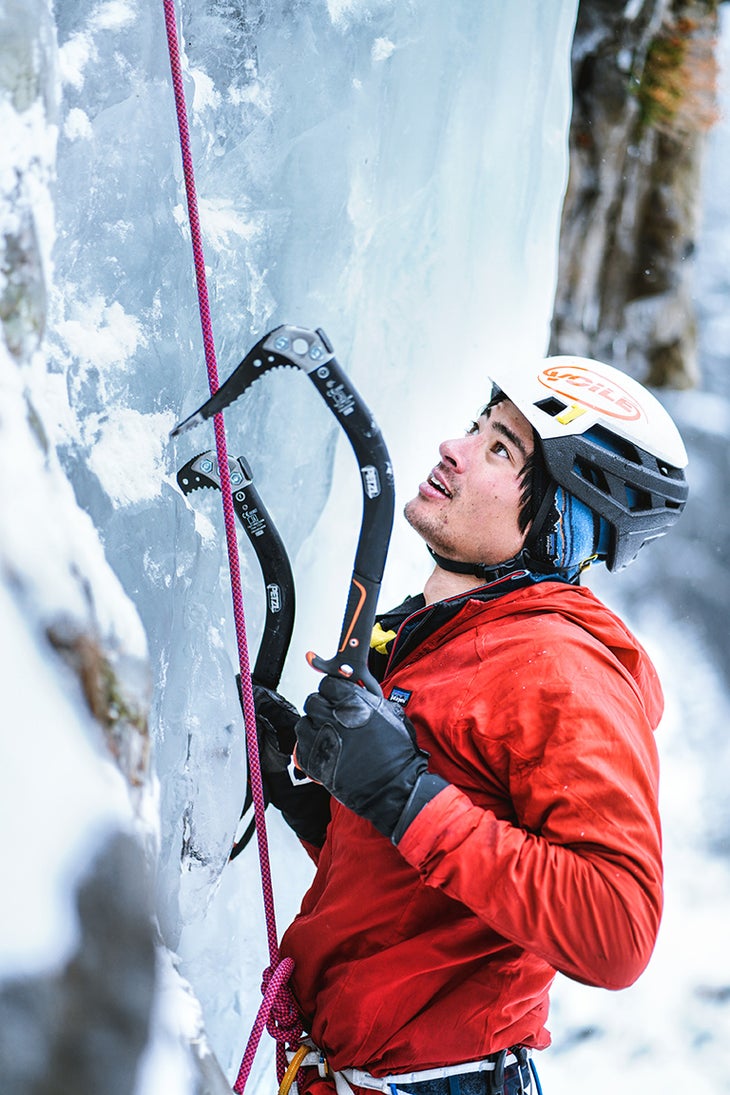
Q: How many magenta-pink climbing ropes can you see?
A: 1